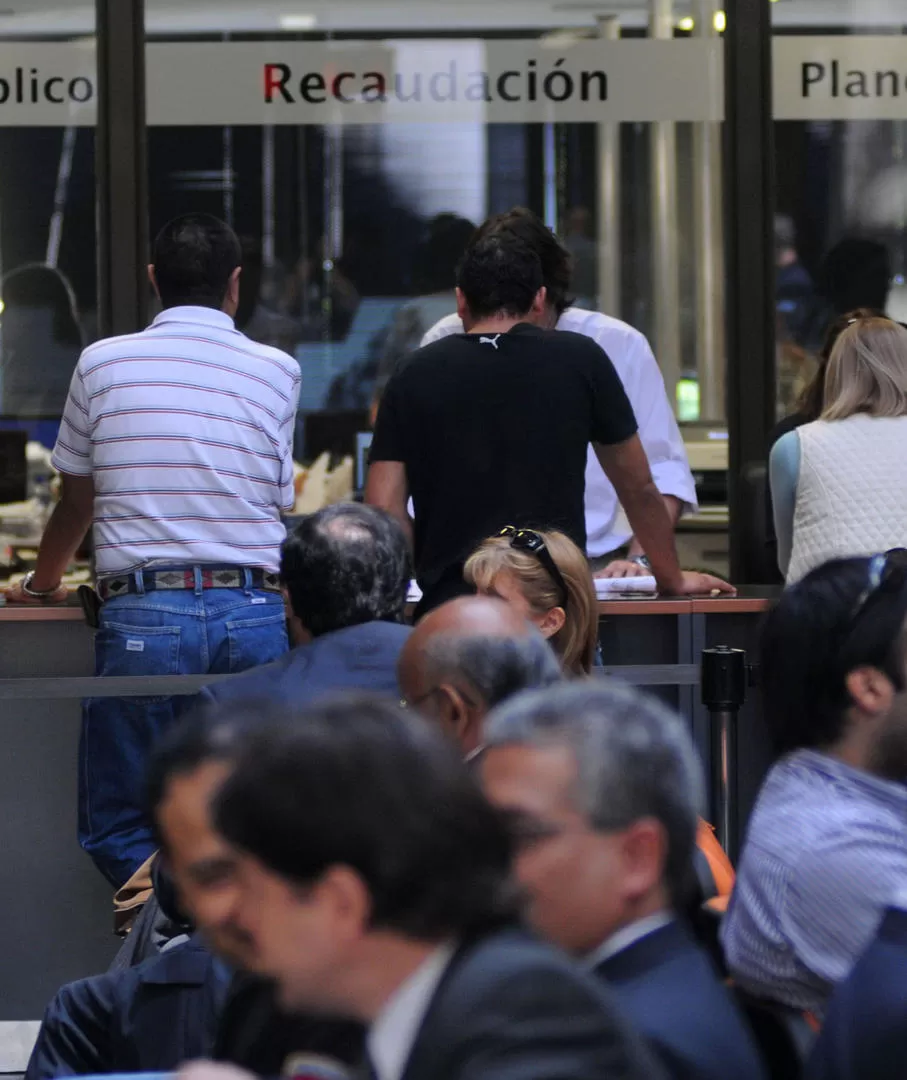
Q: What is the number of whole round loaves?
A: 0